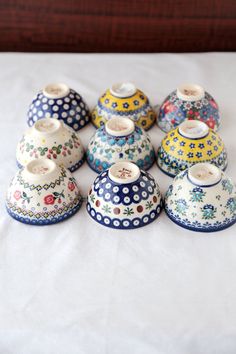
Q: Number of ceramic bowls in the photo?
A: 9